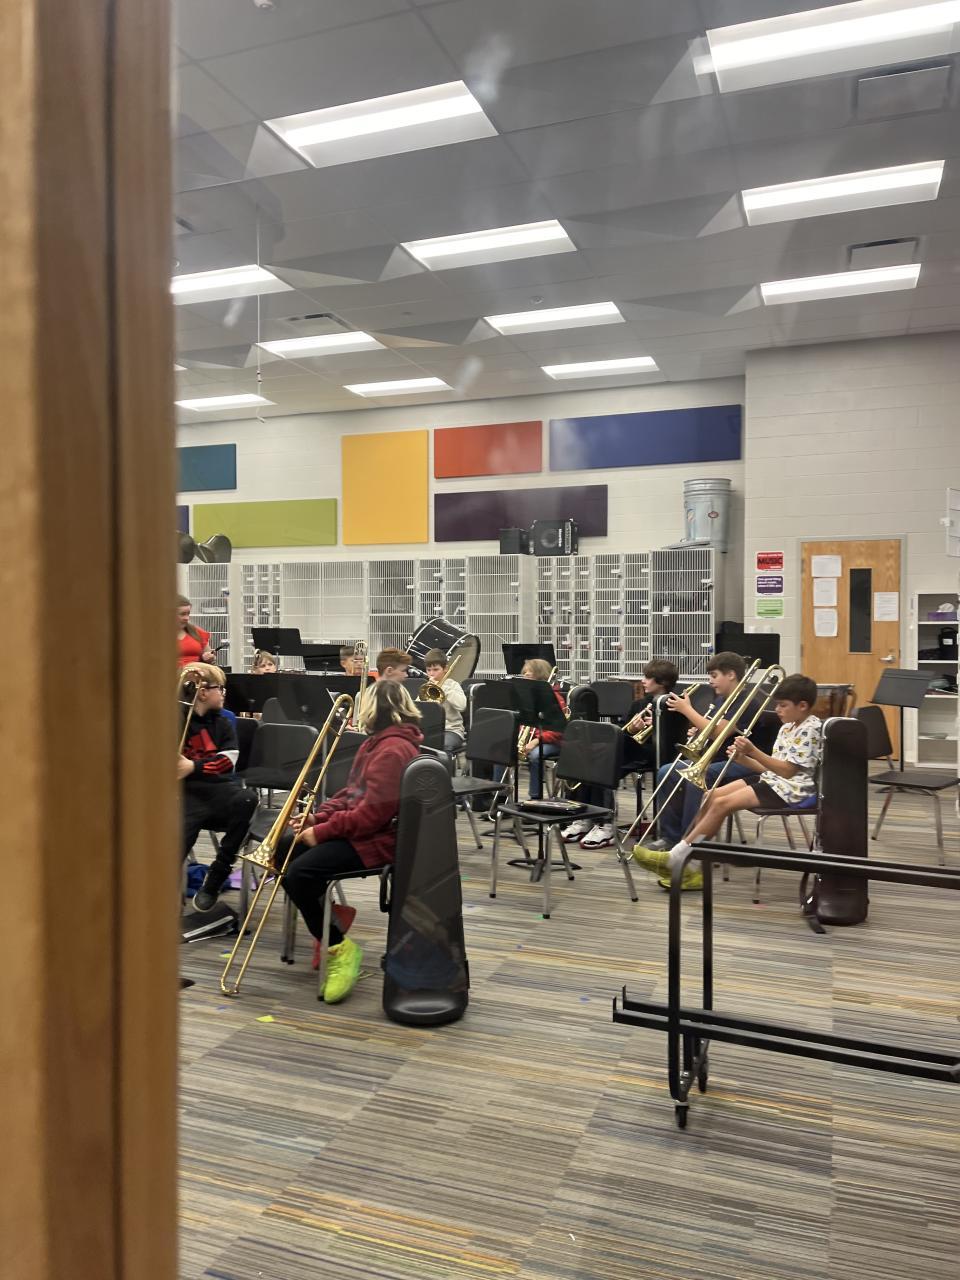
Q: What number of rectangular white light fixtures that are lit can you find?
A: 11